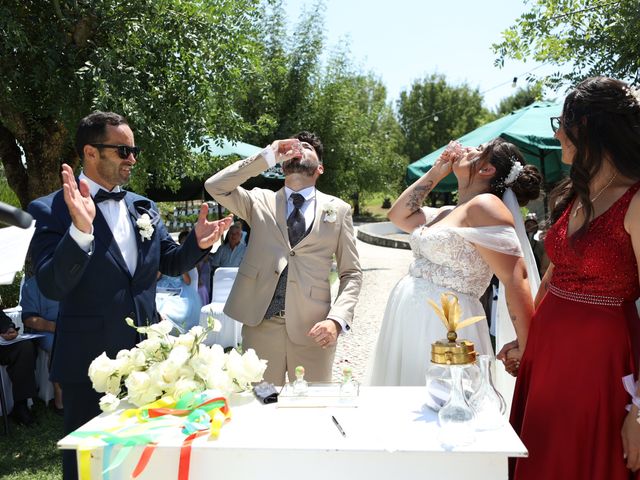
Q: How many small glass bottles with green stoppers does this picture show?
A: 2